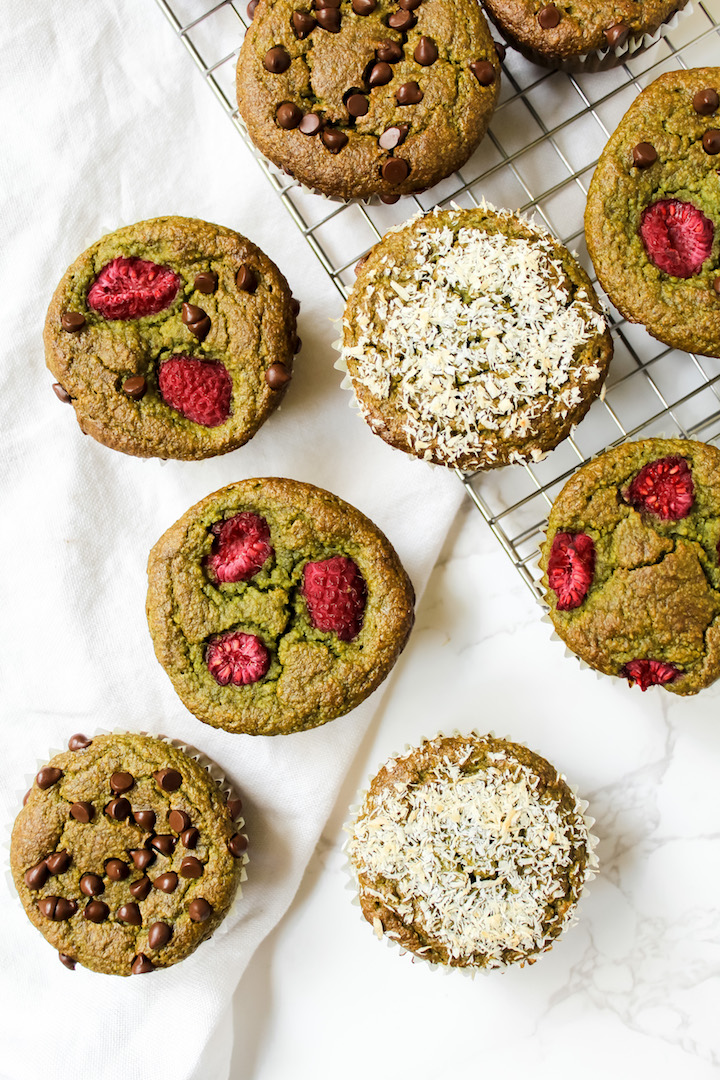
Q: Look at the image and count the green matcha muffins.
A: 9